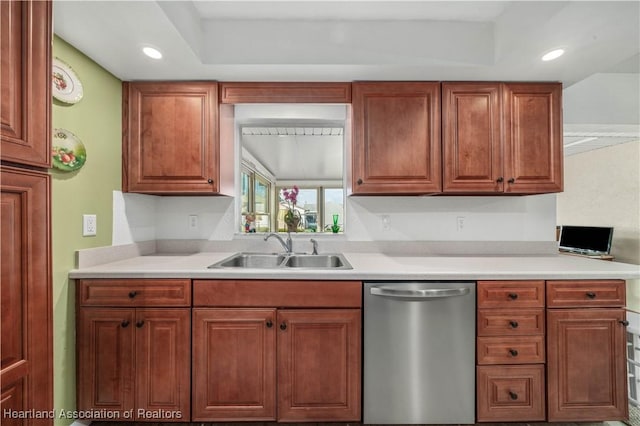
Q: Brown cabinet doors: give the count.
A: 11